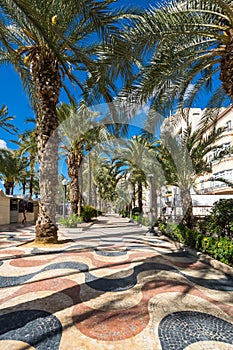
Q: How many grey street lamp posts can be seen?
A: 3